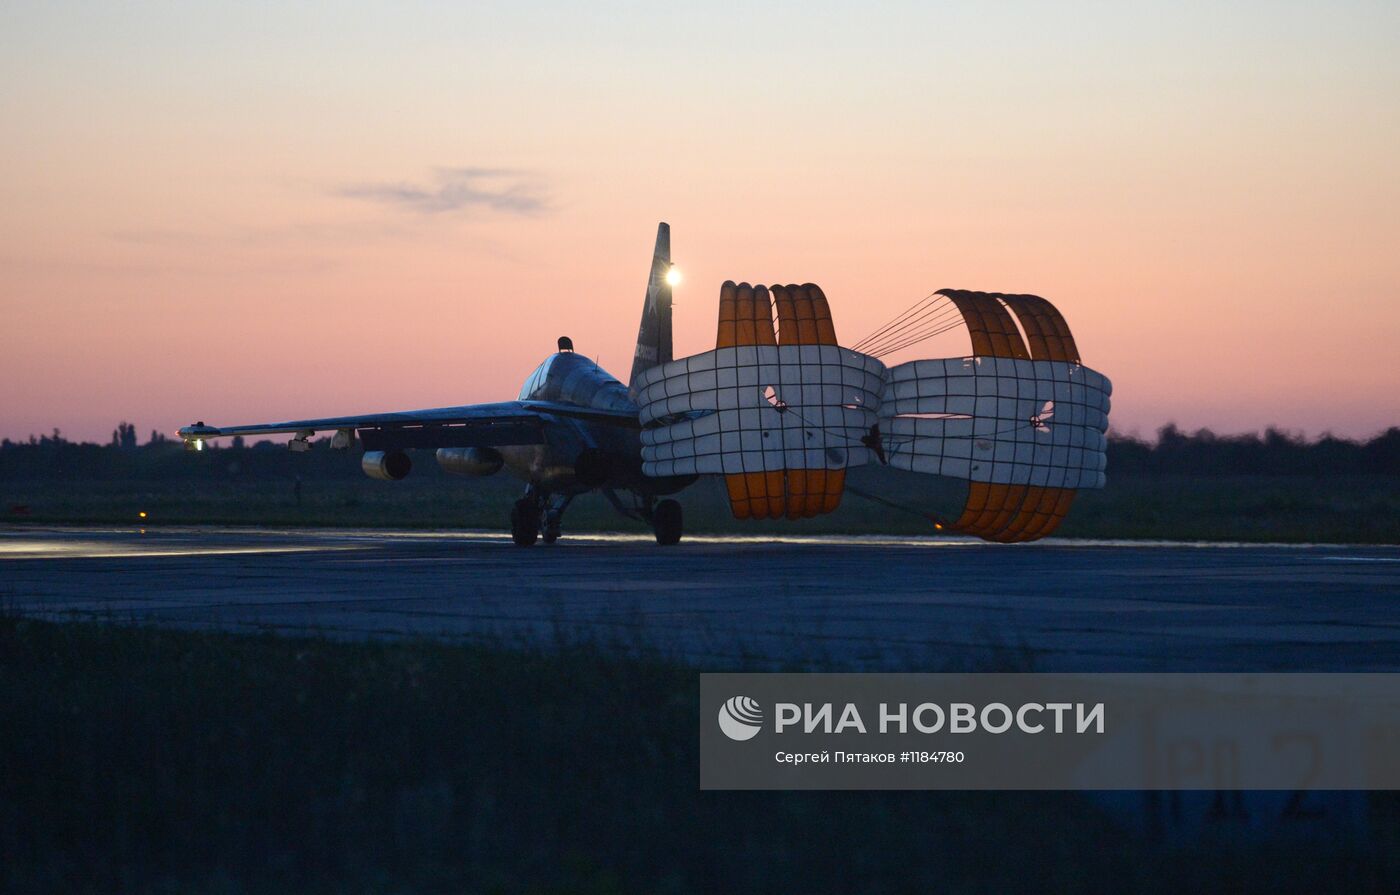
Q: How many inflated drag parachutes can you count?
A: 2